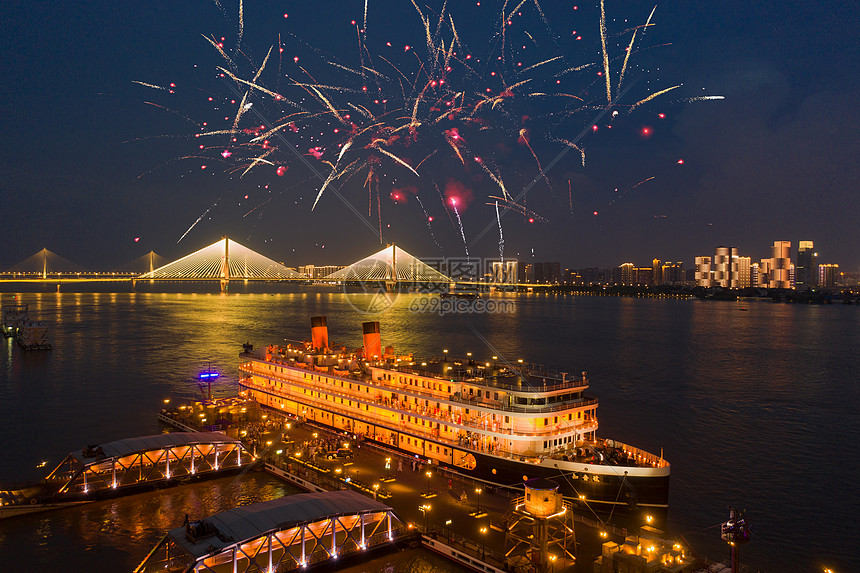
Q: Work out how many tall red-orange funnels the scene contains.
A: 2